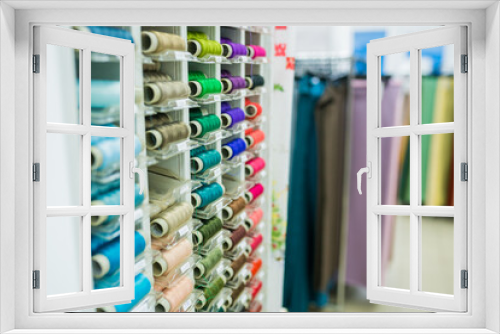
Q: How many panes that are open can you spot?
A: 2